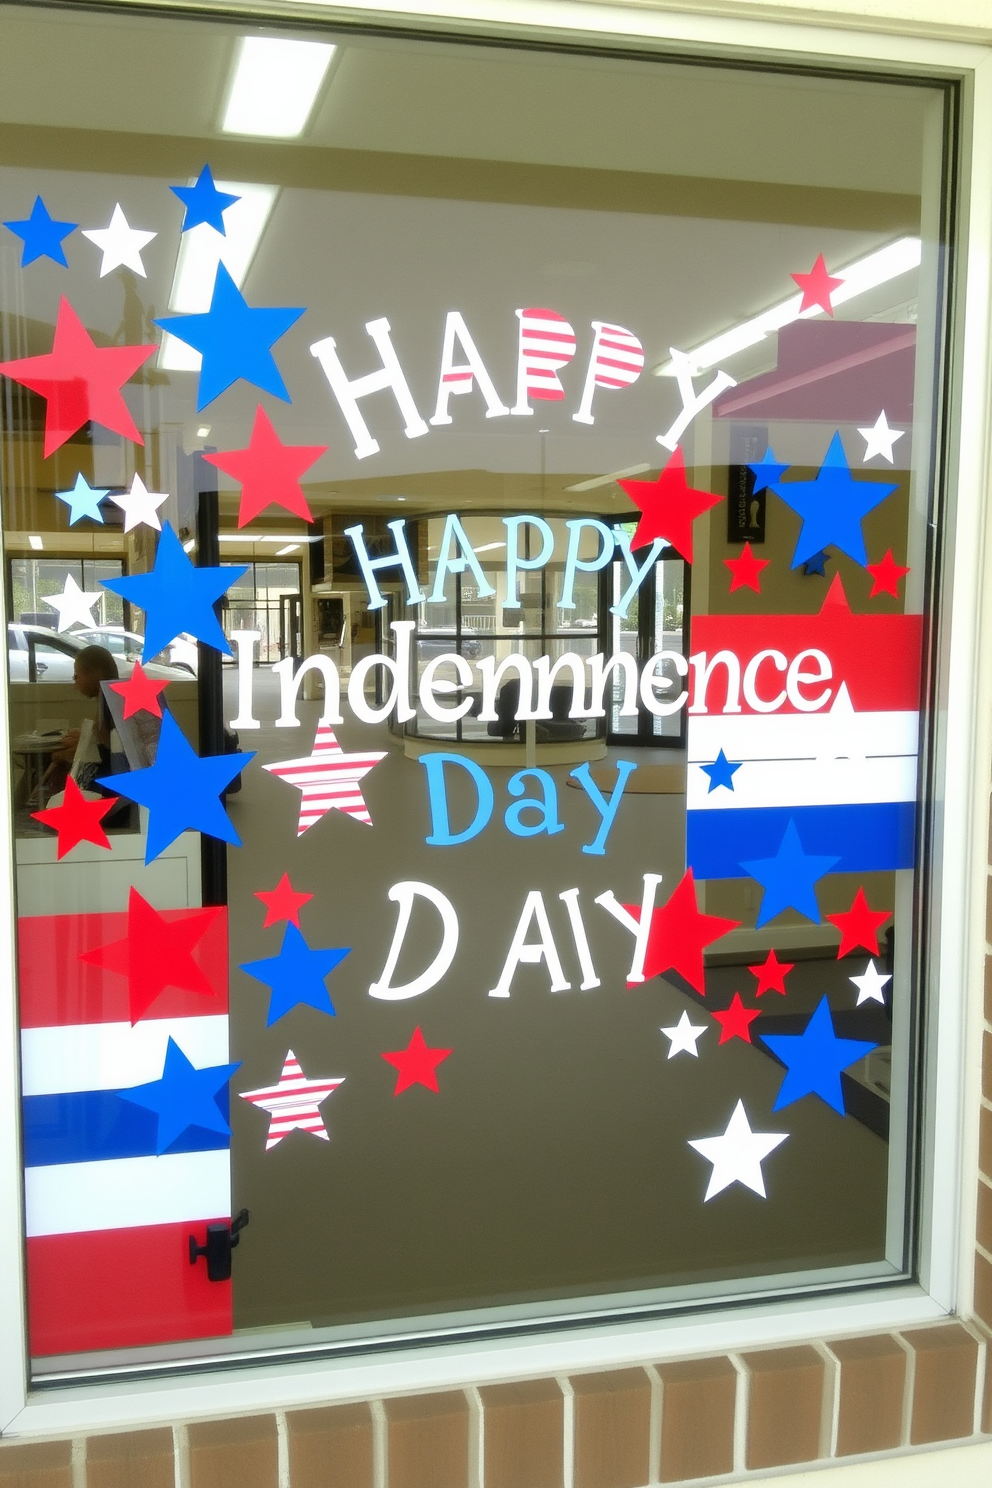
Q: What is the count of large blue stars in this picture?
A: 8